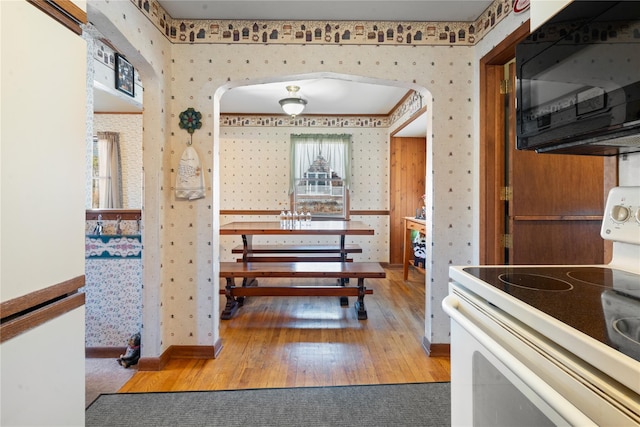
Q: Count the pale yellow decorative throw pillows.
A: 0